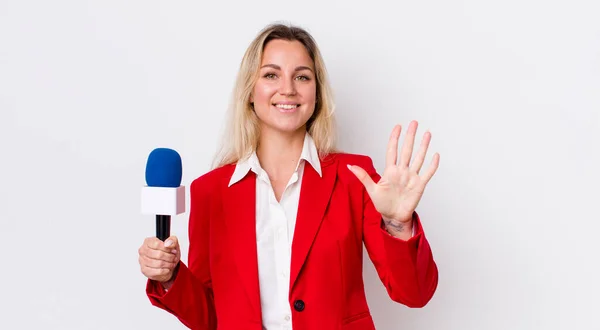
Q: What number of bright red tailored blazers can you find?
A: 1